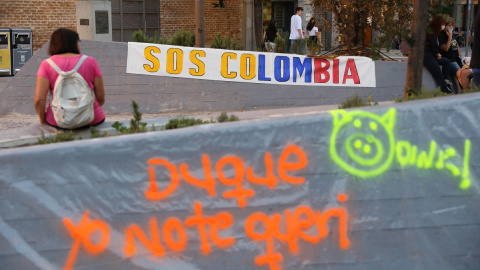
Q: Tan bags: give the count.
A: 1